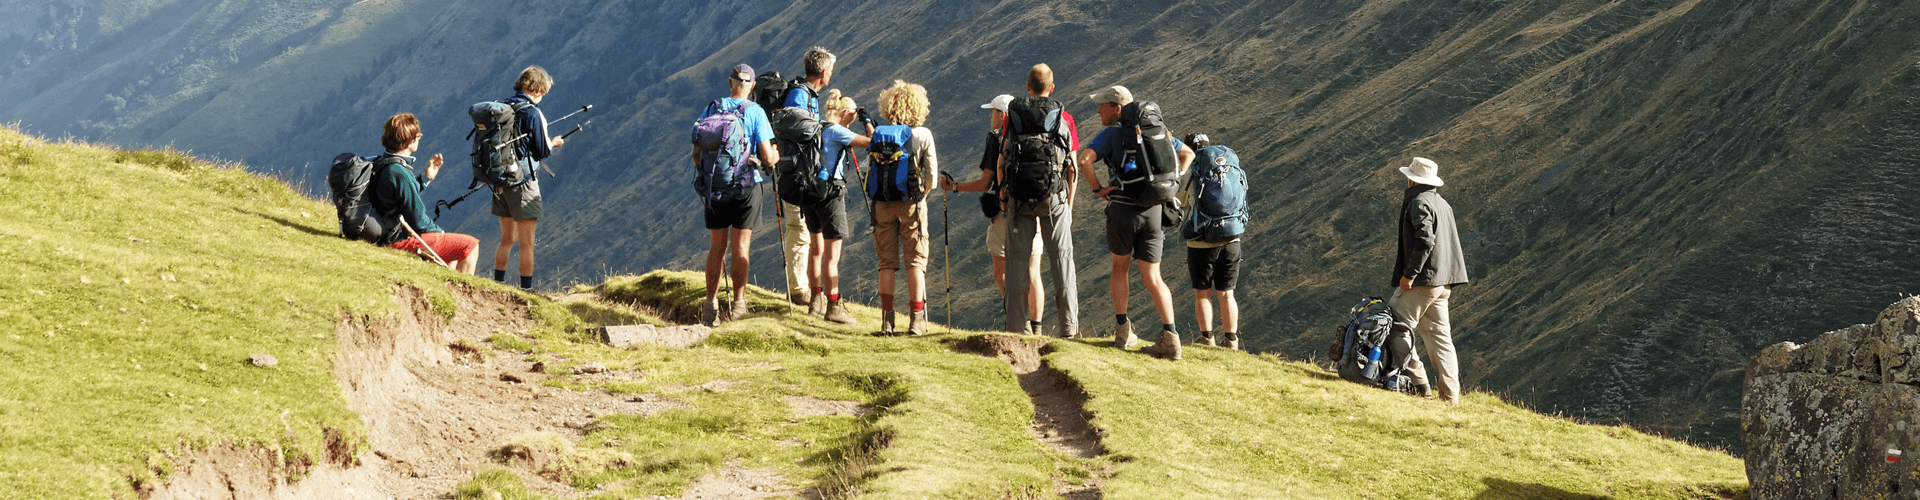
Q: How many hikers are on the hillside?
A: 11